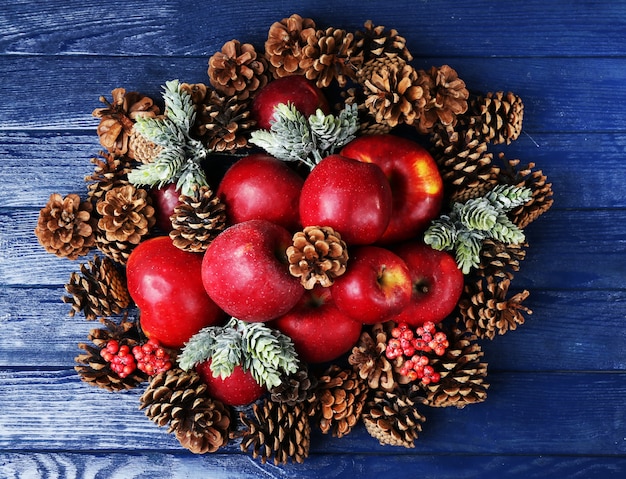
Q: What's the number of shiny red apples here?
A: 11